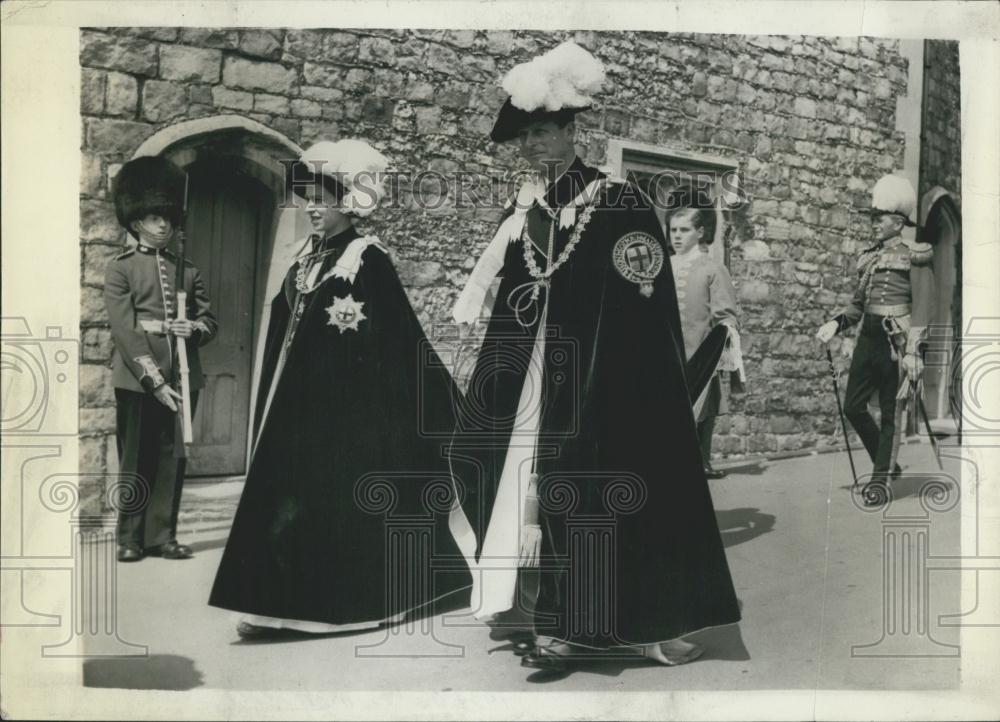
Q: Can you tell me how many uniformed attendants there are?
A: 3